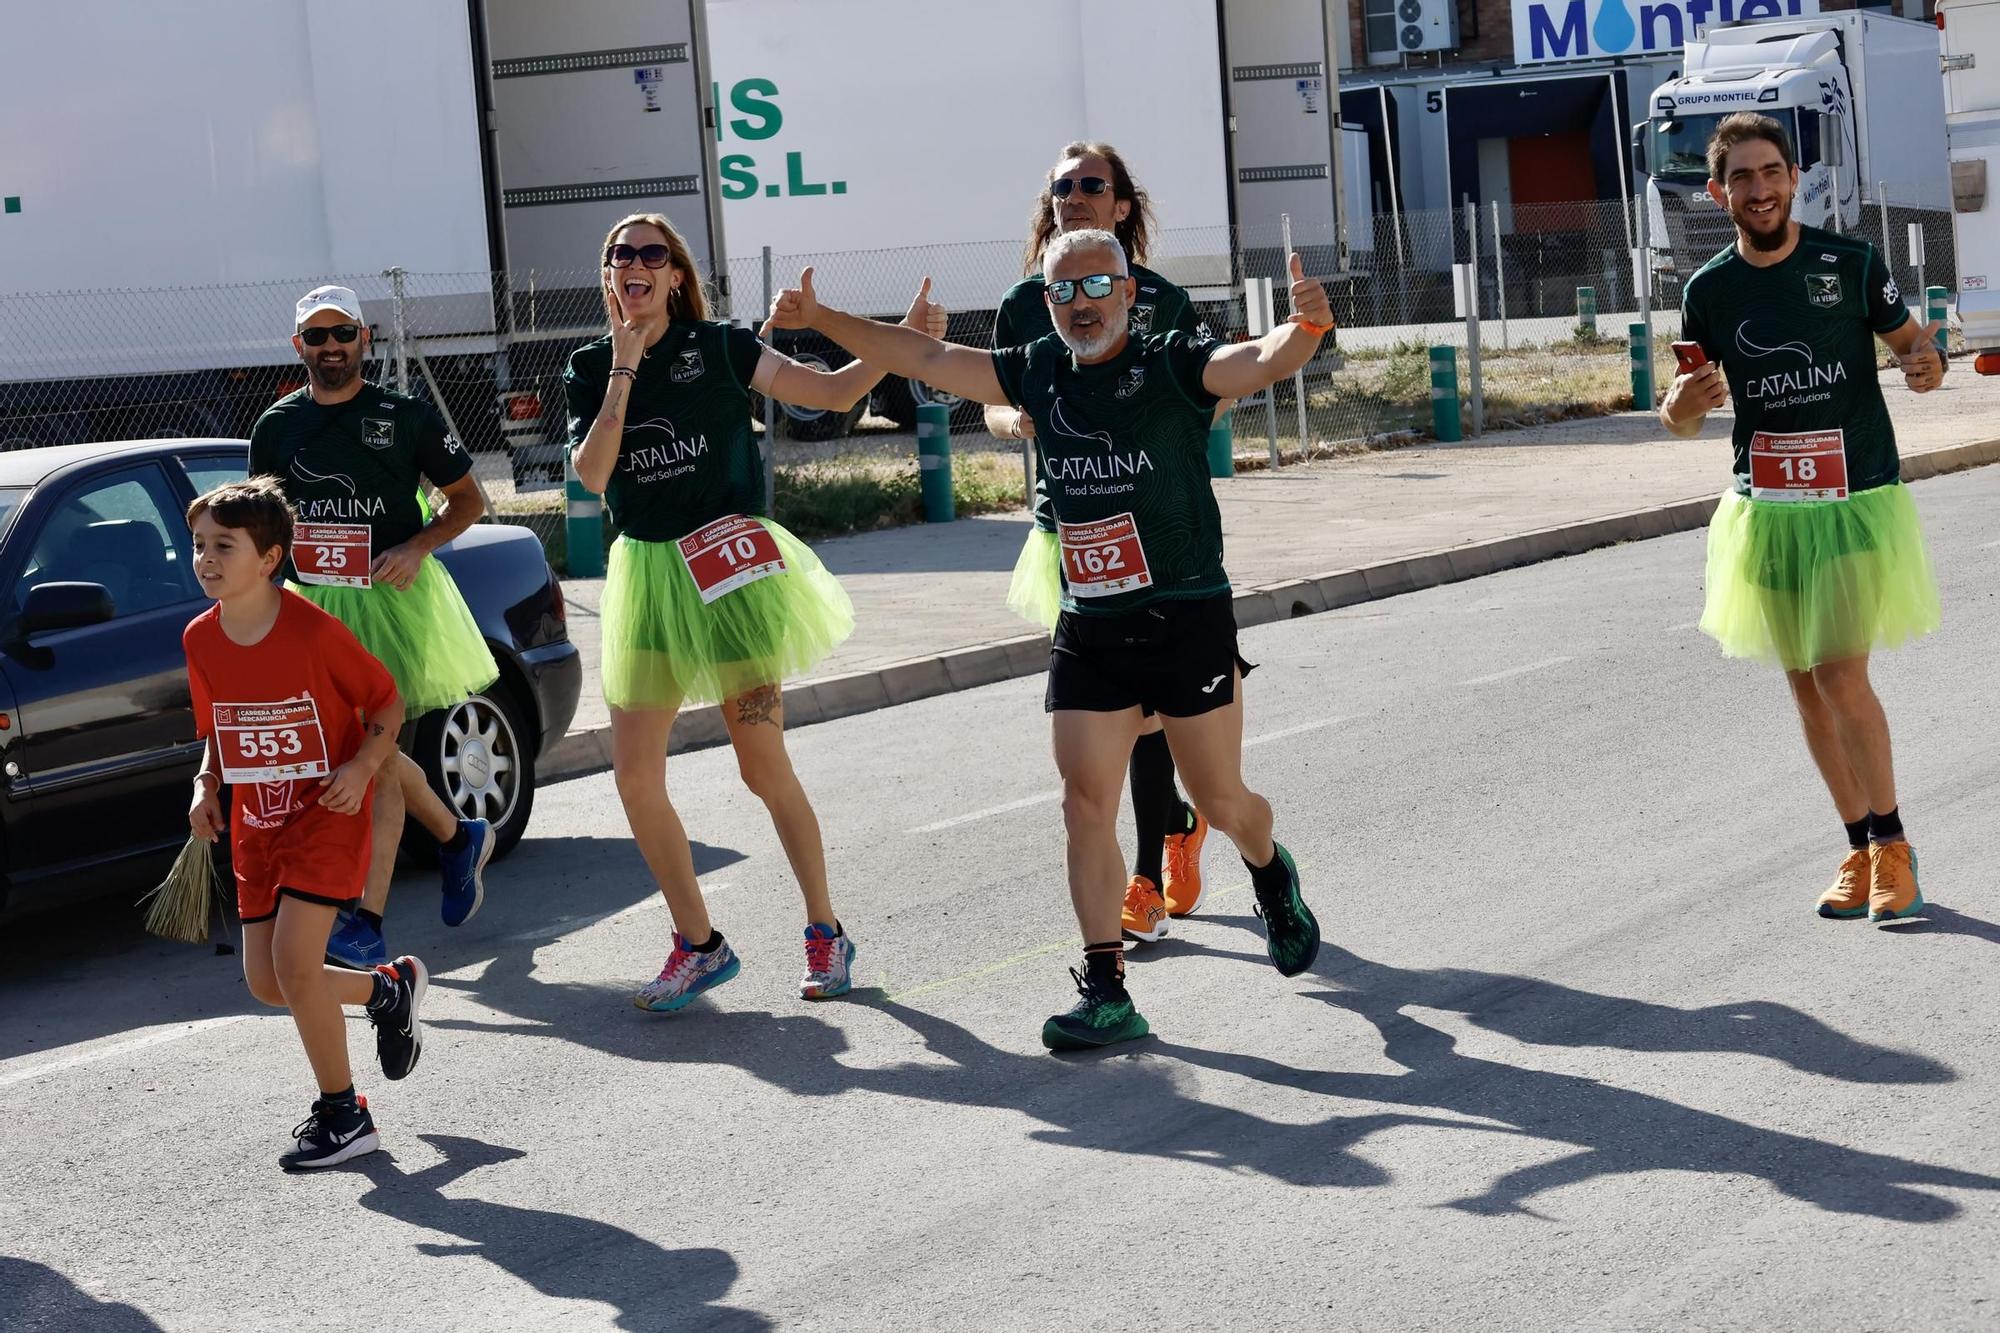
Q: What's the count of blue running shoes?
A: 2